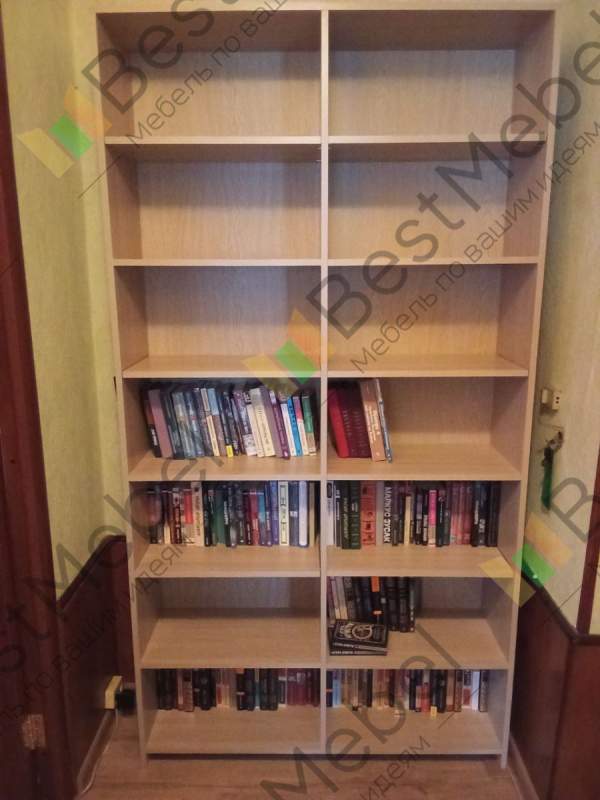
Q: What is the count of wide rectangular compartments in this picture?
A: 14